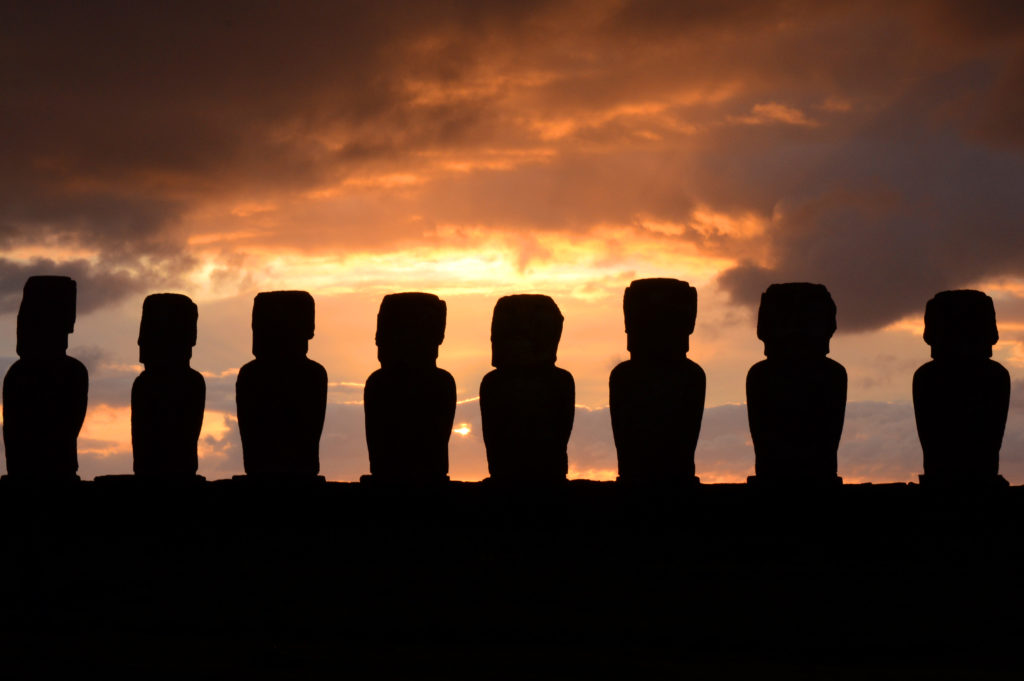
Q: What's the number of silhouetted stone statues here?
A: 8